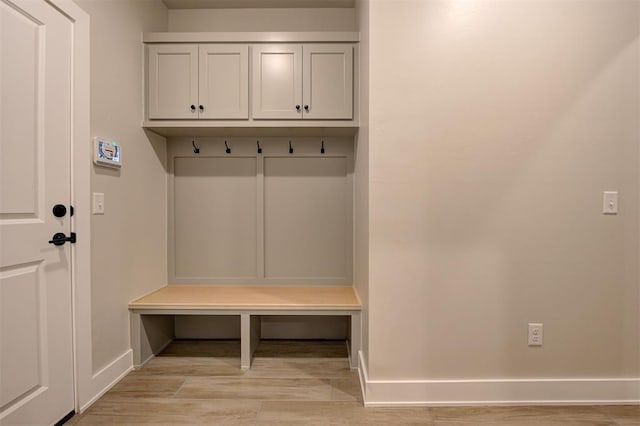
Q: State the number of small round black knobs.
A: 4